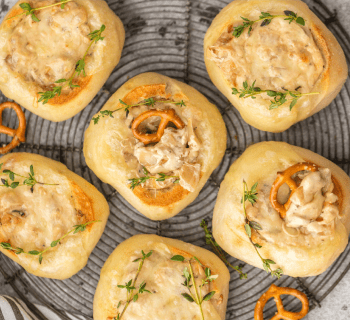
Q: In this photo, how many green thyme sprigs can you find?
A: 12